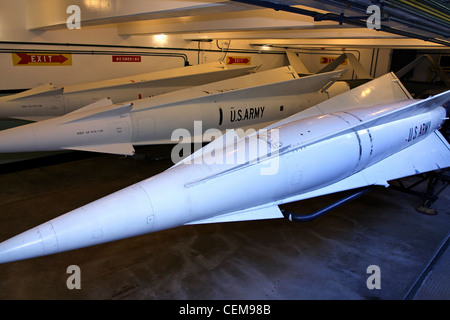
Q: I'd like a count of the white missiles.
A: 3